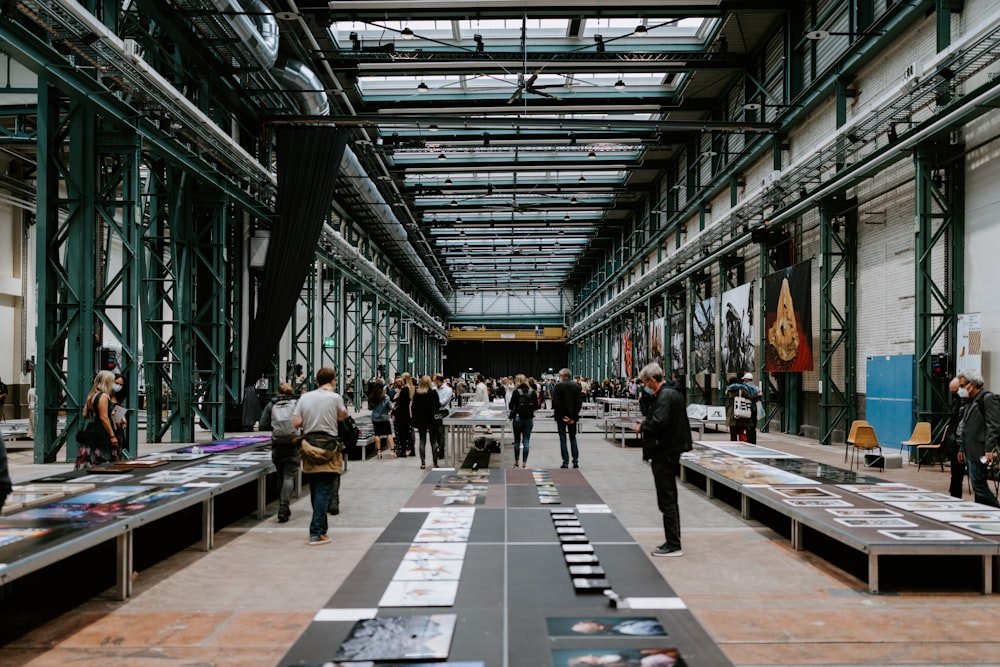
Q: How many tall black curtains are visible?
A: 1